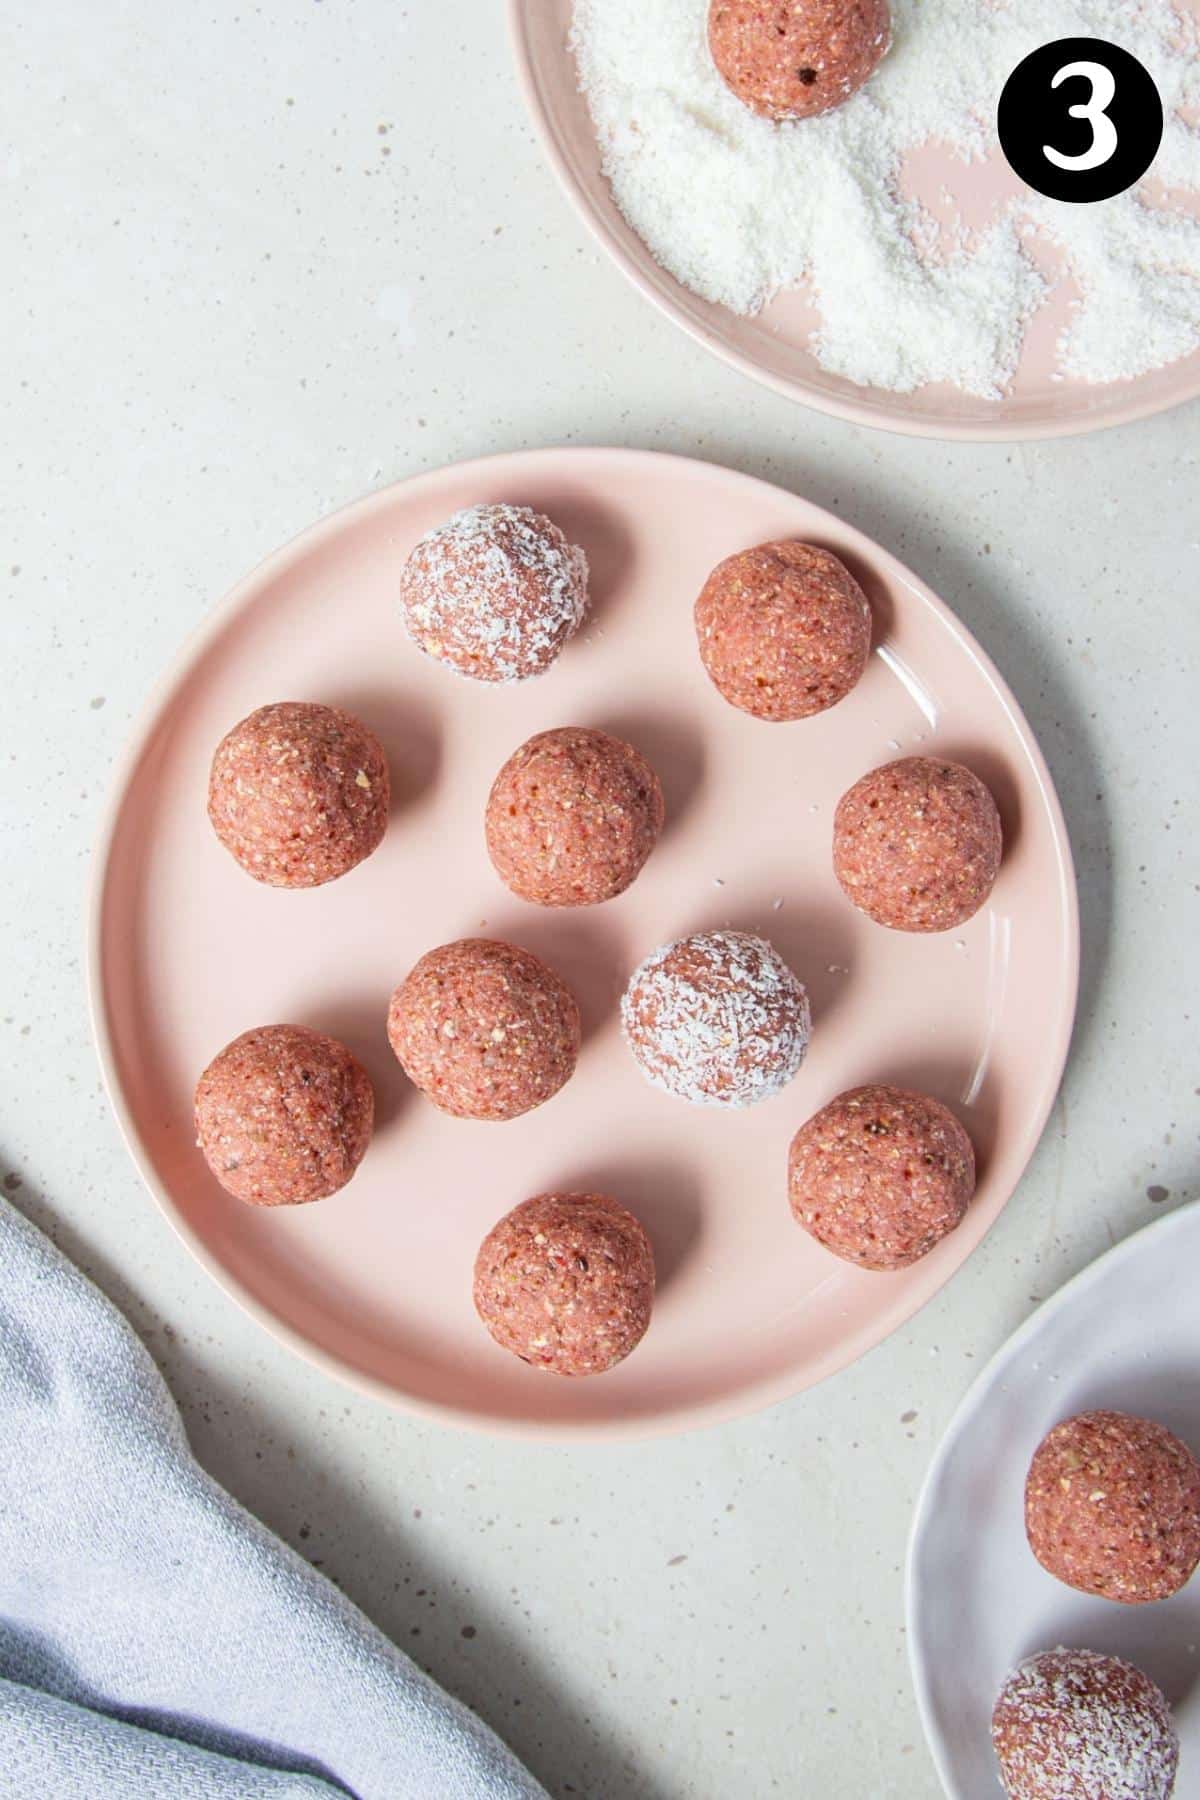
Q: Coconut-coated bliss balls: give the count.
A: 3